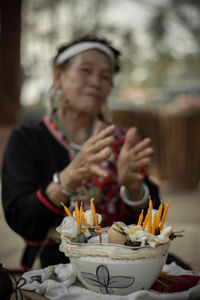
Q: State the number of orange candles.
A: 10